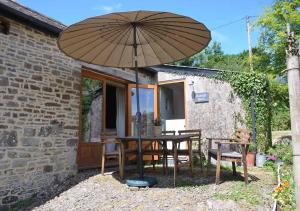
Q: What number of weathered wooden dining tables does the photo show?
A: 1